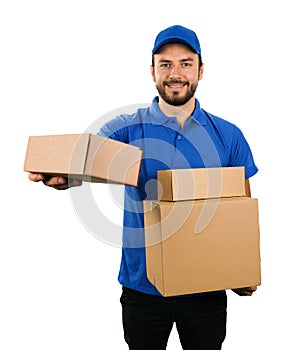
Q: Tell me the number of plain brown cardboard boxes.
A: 3